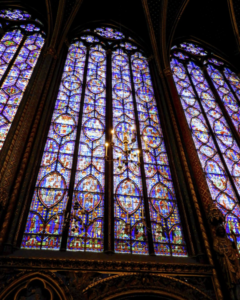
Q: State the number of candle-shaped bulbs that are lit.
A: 6